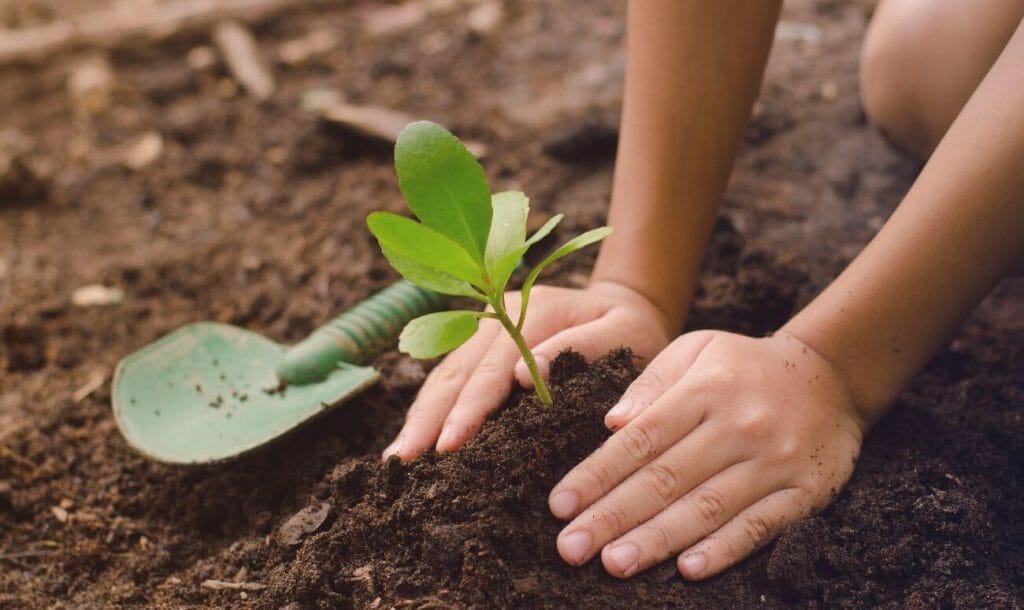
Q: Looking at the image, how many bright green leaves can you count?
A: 7